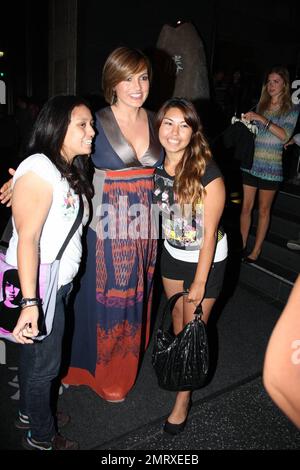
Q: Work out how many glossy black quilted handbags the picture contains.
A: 1